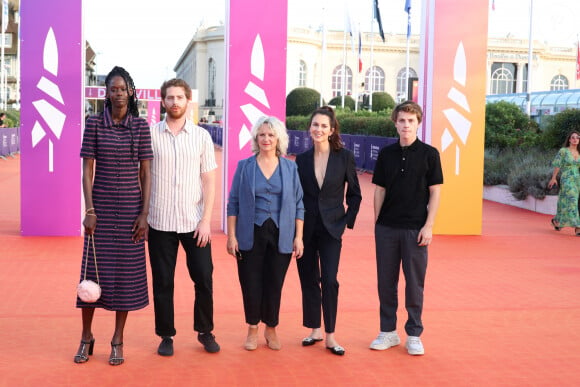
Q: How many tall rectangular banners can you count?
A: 3